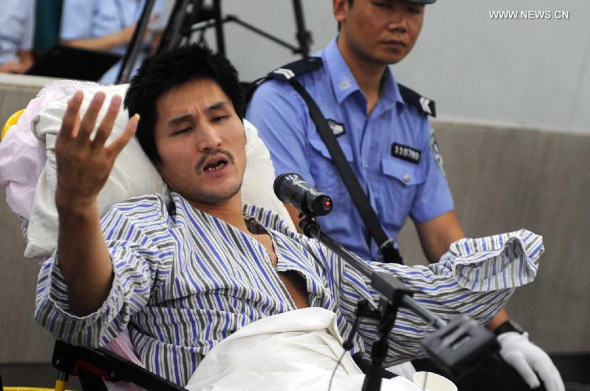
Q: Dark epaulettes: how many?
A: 2